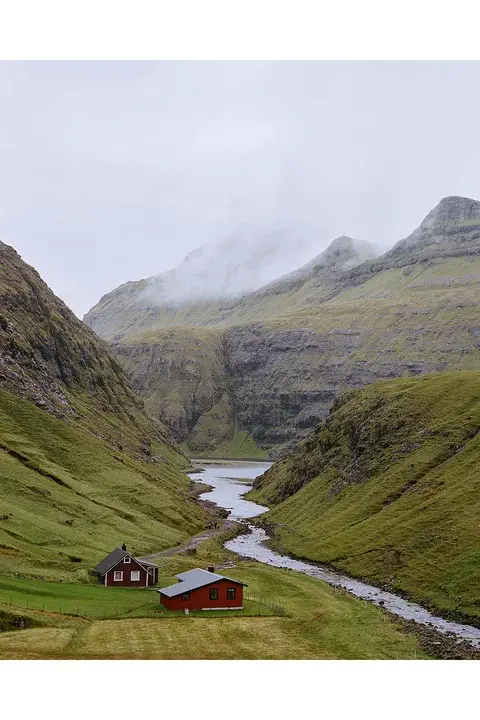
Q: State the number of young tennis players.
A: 0